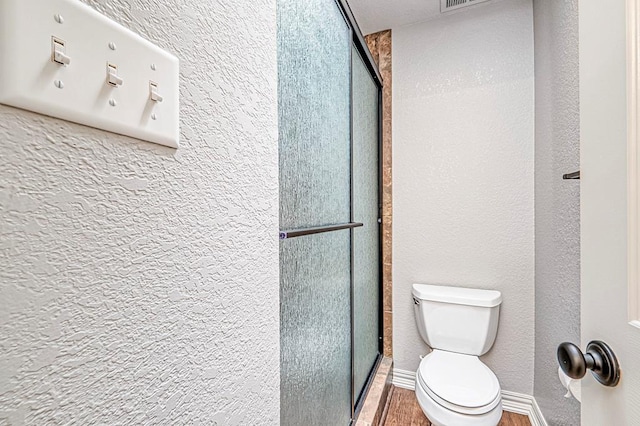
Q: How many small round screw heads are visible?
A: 6